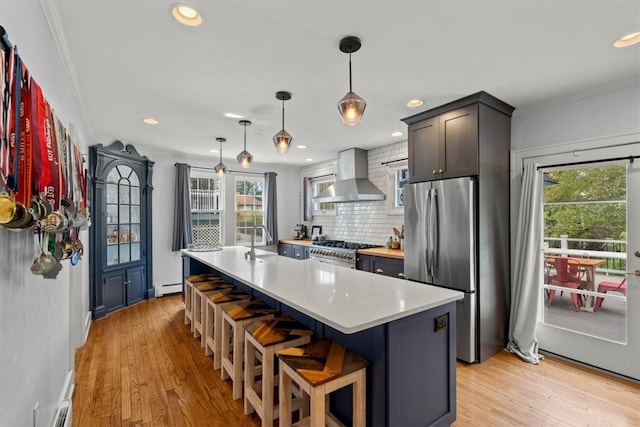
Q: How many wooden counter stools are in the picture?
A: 6